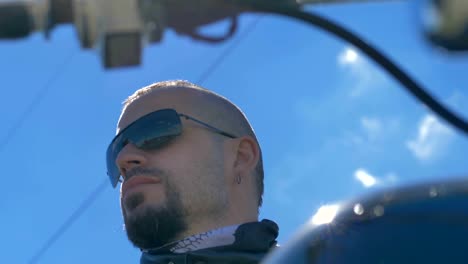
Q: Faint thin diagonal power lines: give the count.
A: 2